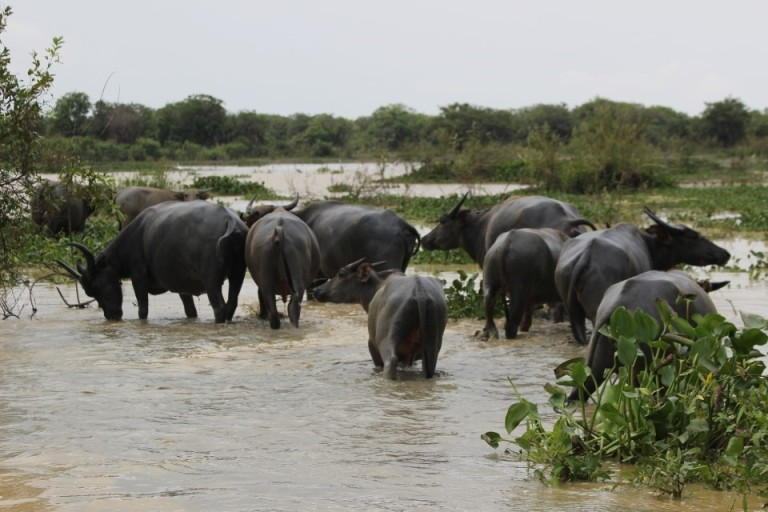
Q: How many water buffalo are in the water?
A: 10